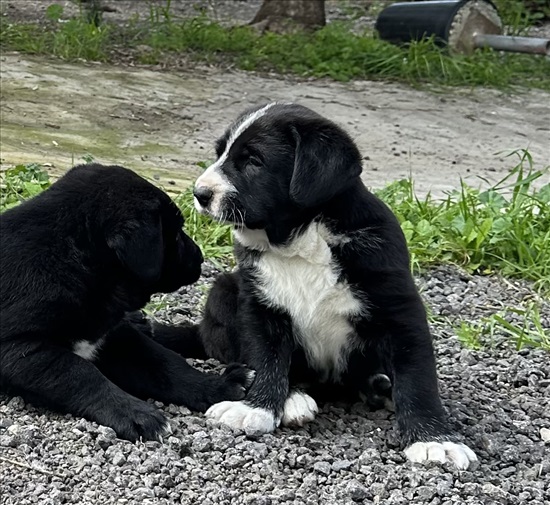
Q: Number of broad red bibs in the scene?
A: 0